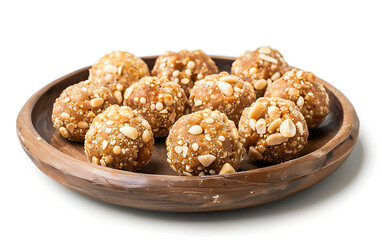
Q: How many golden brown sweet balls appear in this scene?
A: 10